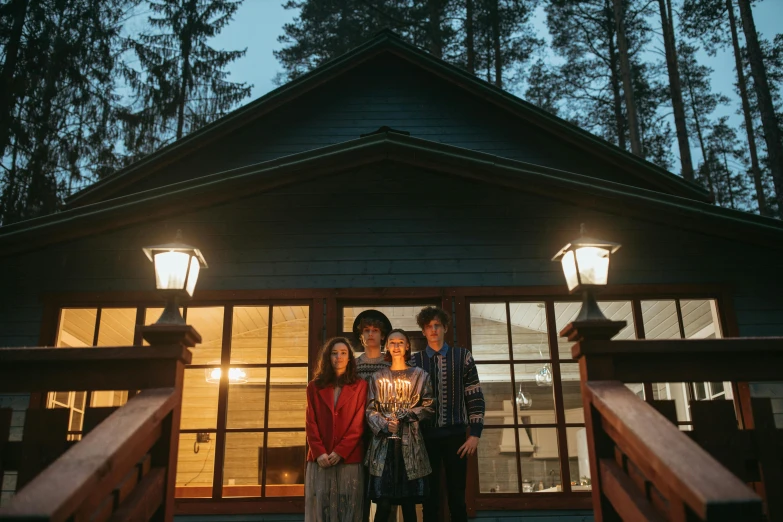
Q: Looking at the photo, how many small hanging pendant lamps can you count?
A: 2